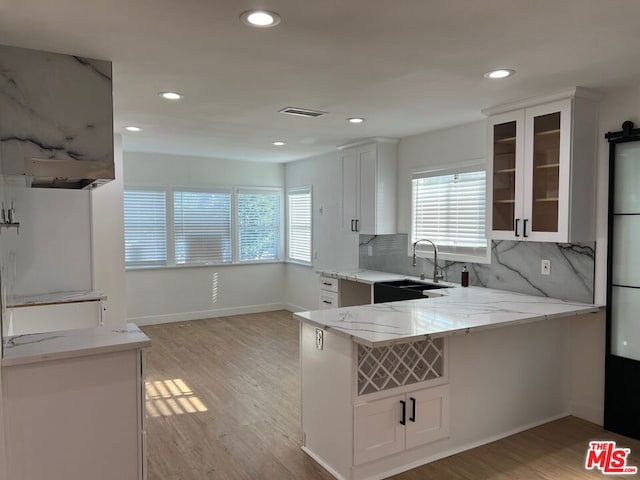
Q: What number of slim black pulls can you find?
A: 8